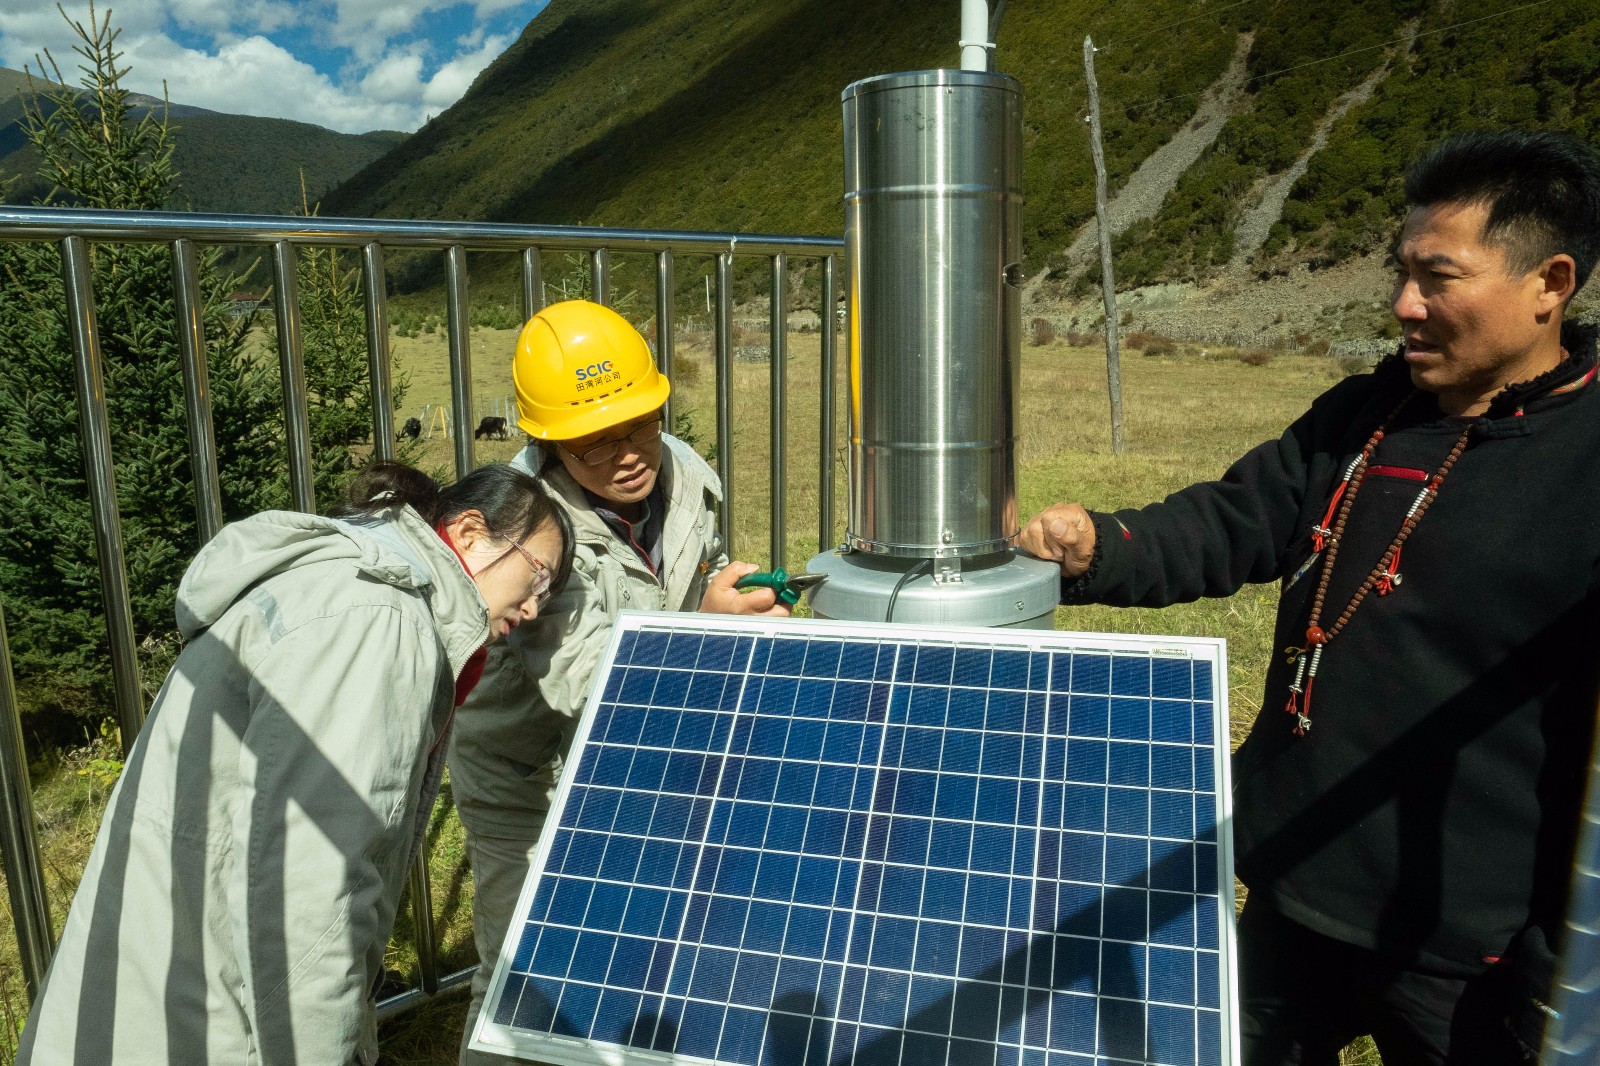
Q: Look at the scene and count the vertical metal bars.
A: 12